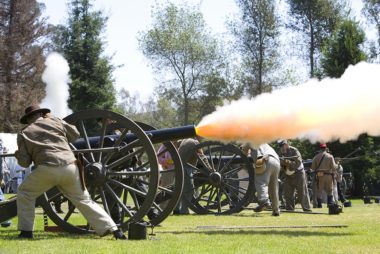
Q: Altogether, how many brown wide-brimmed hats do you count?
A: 1